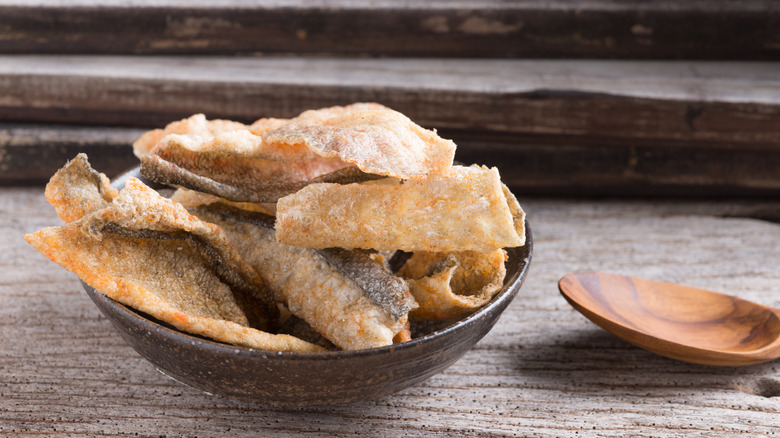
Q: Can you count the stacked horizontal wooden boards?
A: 3